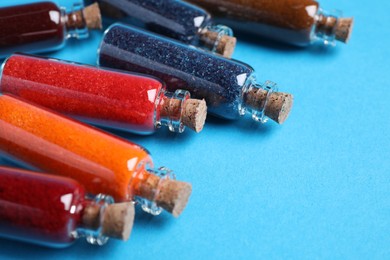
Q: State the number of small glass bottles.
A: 7